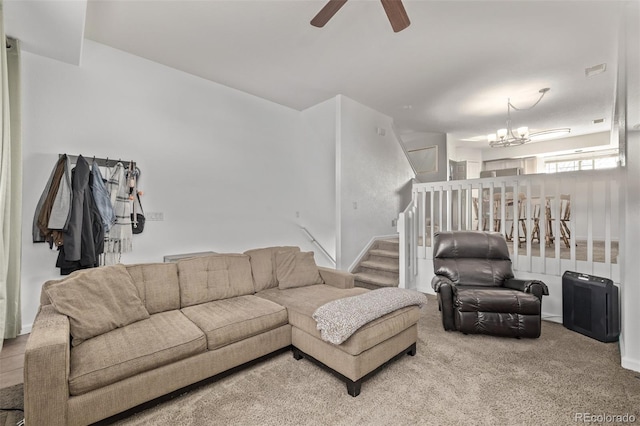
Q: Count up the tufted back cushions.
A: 3